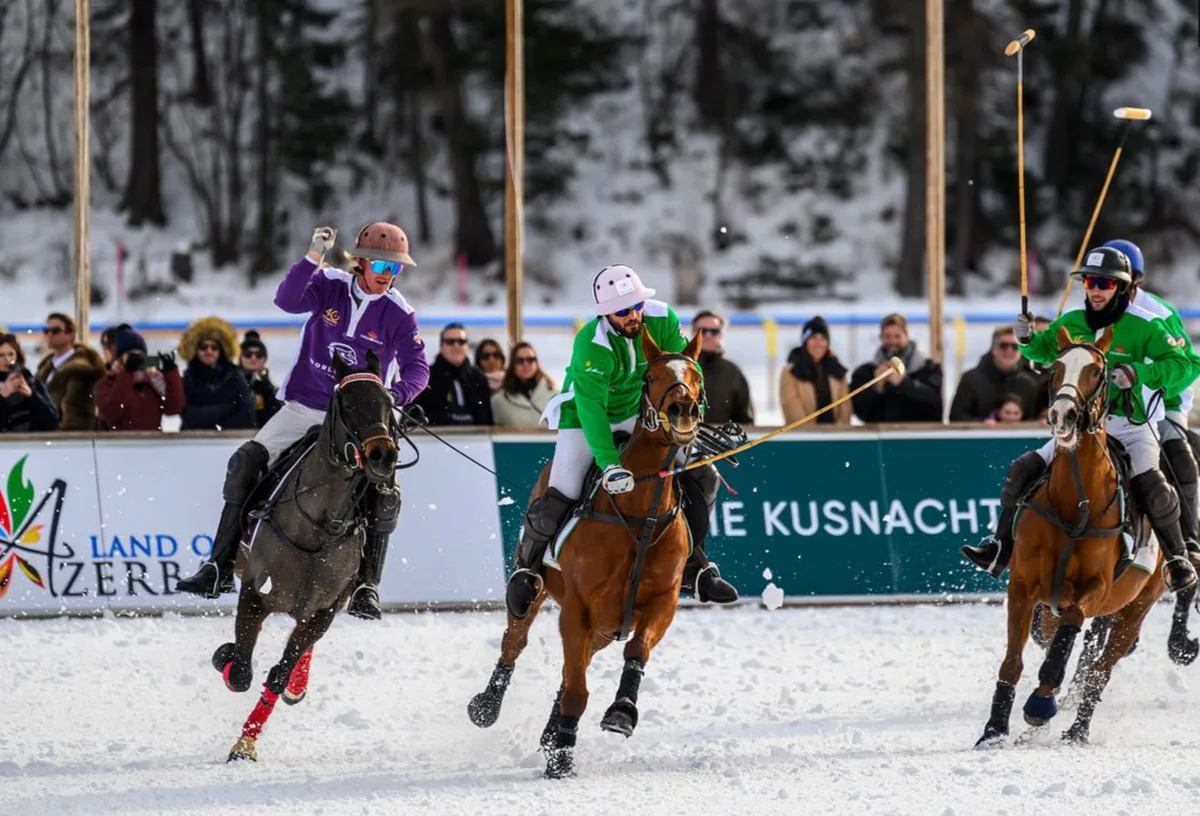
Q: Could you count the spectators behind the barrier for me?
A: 15